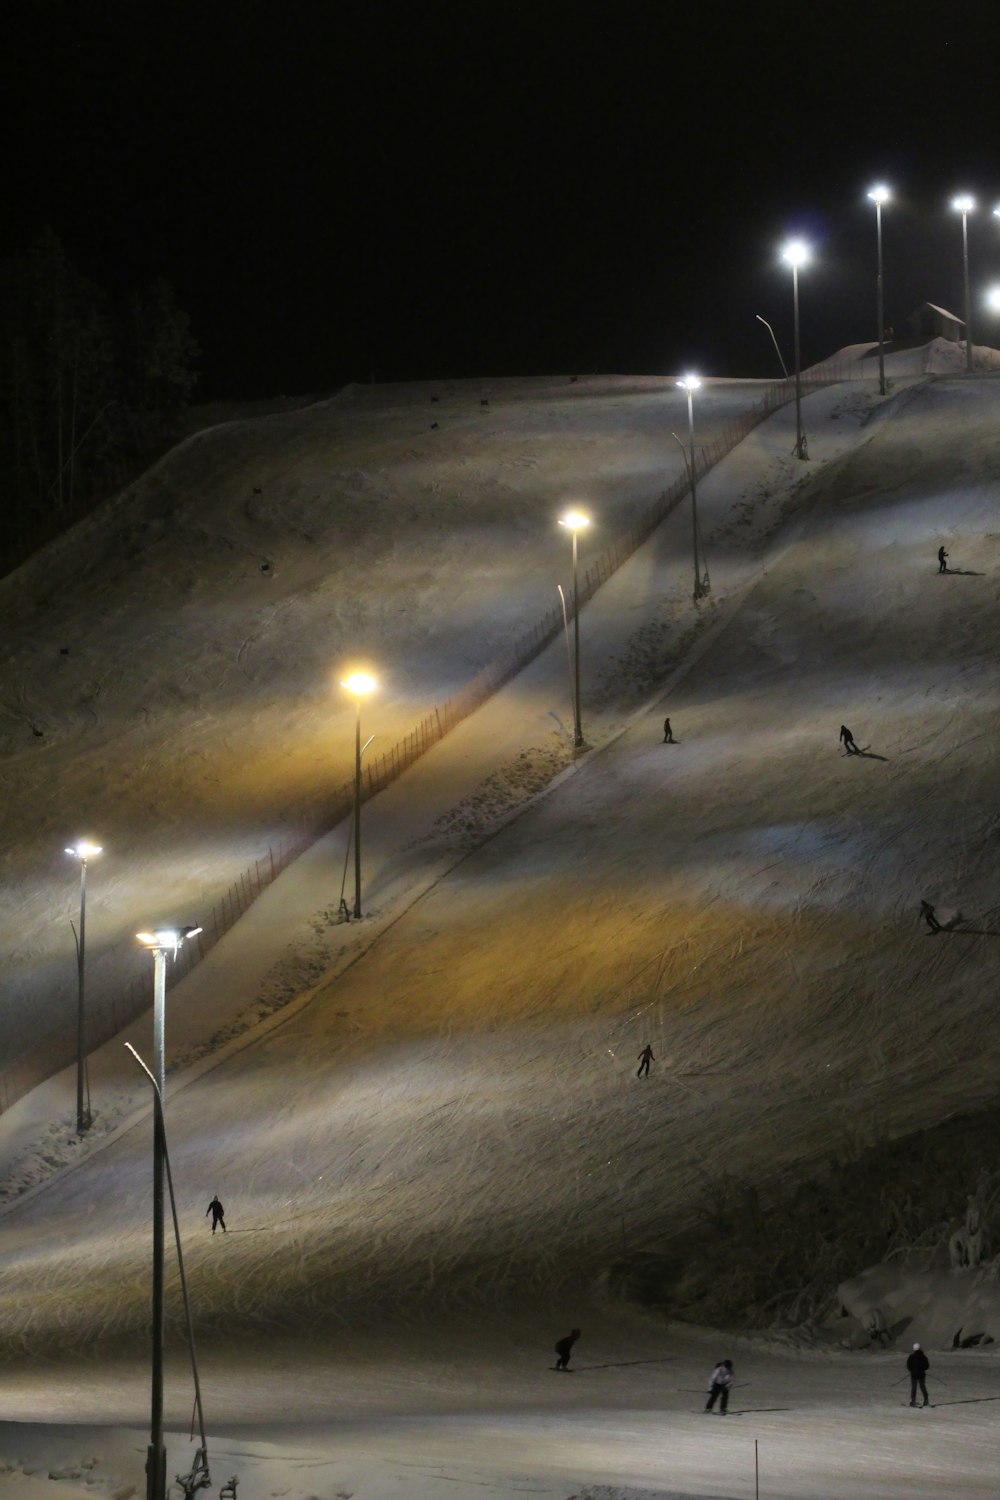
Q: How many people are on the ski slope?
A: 9